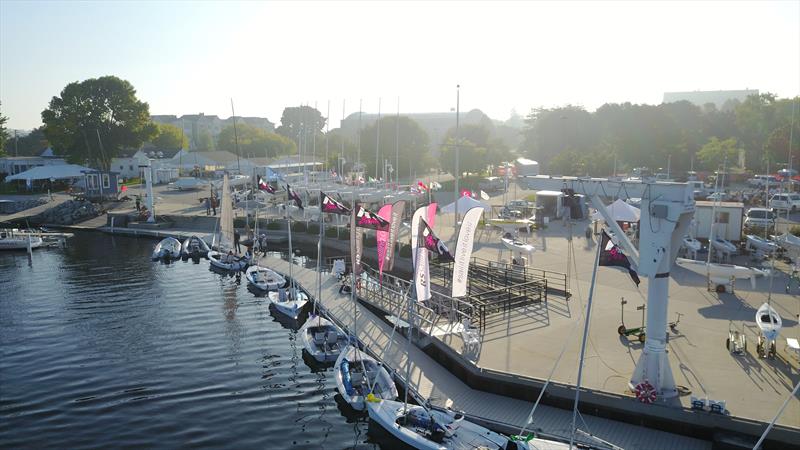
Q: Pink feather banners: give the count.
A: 2